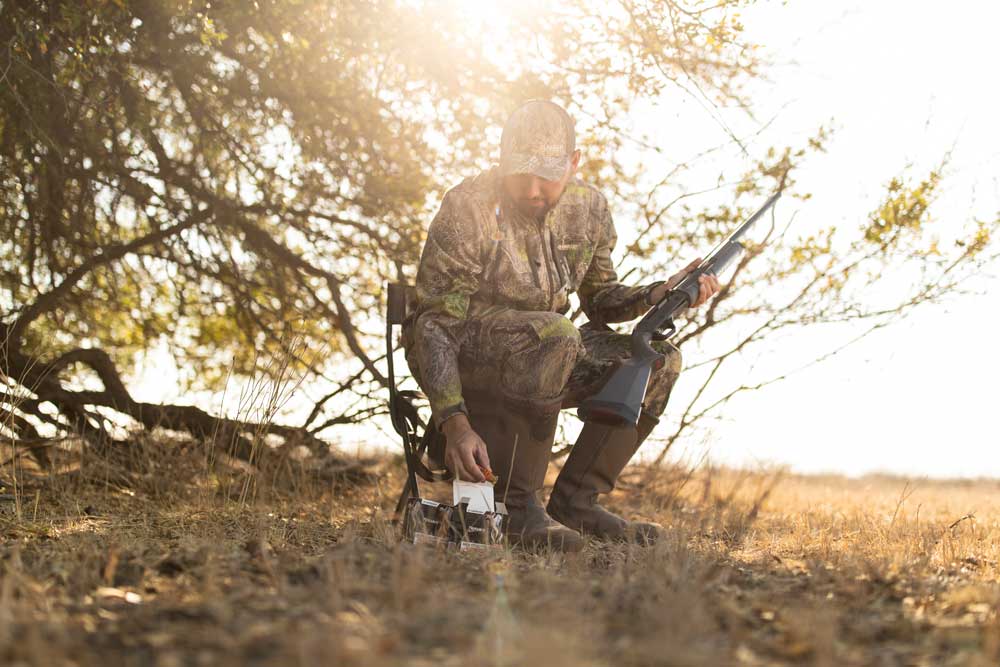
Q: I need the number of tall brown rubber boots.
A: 2